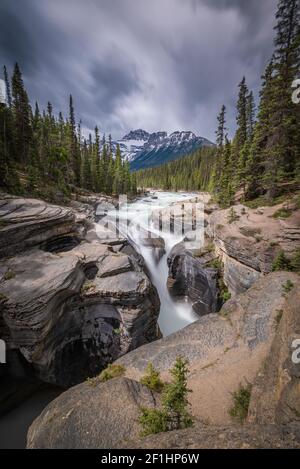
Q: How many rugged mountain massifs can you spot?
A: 1